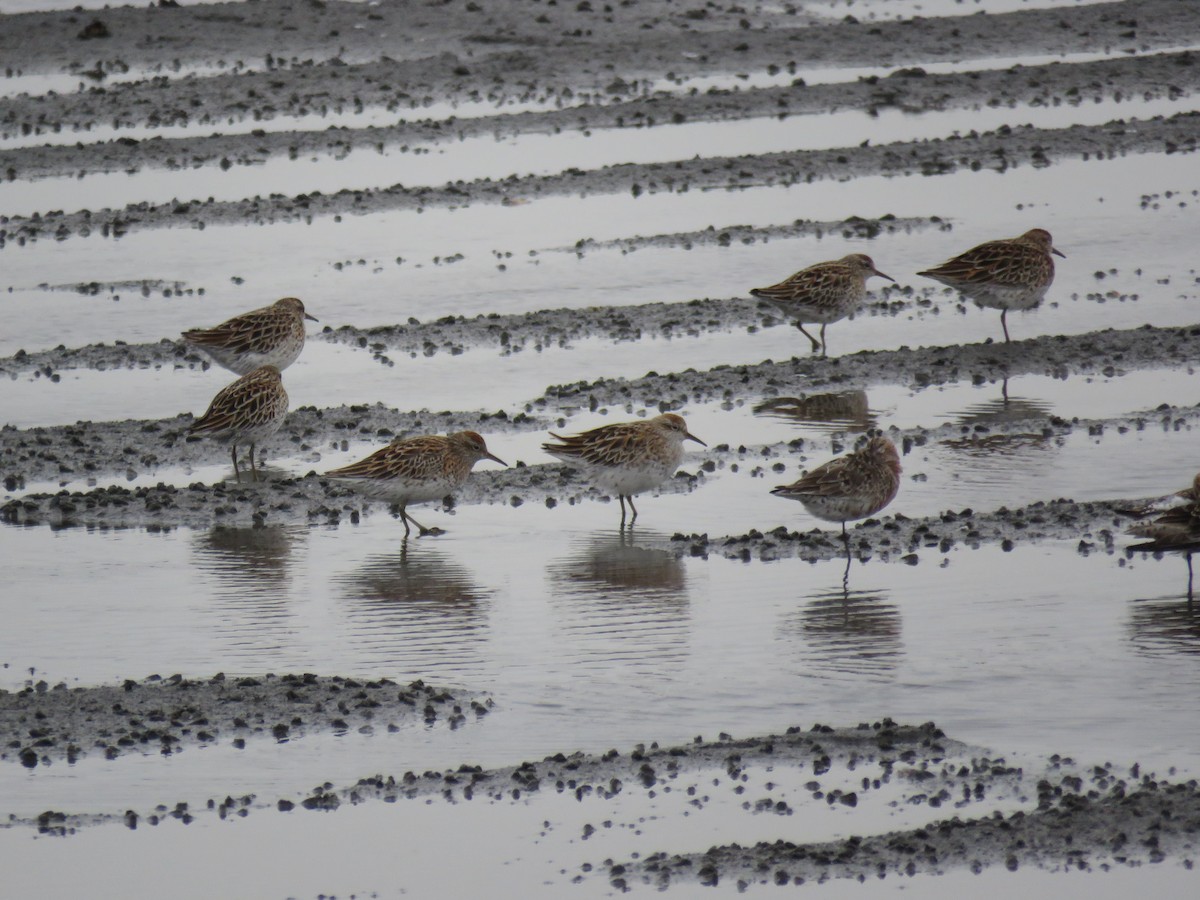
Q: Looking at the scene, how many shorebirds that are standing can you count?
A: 8